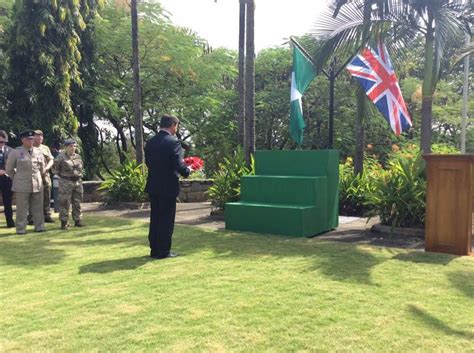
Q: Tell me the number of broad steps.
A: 3